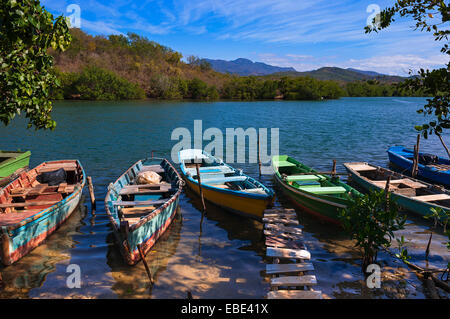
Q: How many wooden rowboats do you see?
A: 7